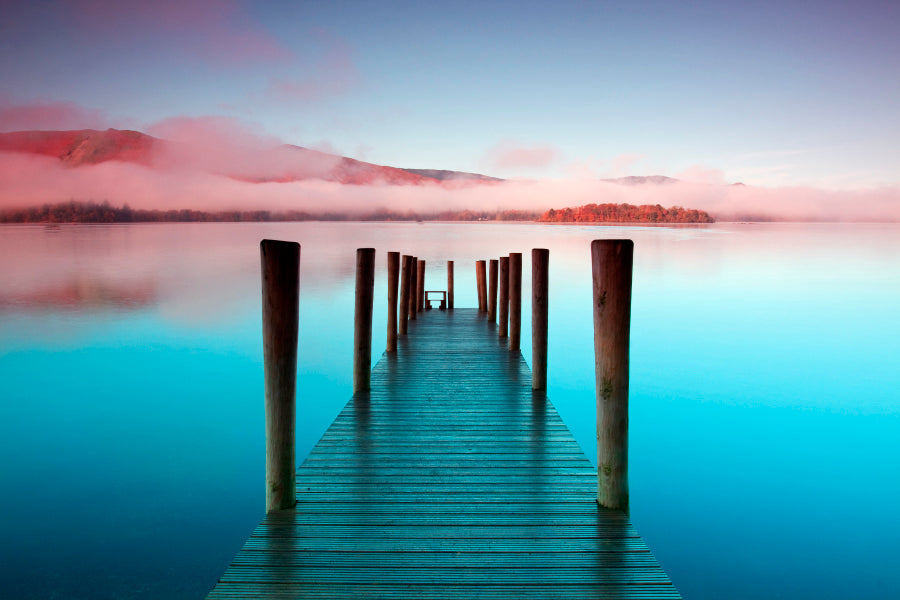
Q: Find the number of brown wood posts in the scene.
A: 14